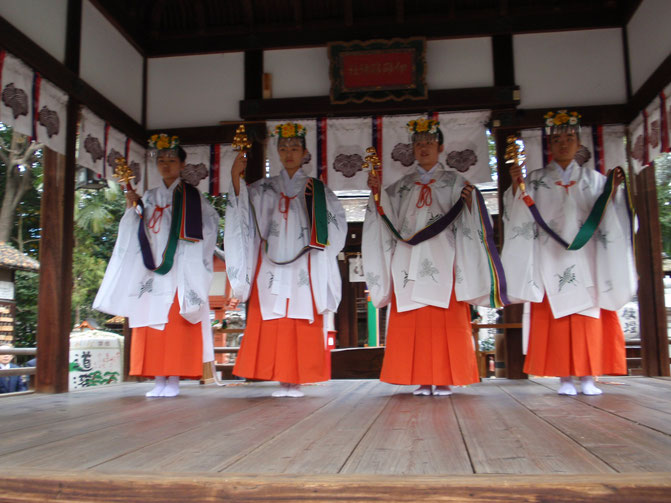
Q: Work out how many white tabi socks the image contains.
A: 8